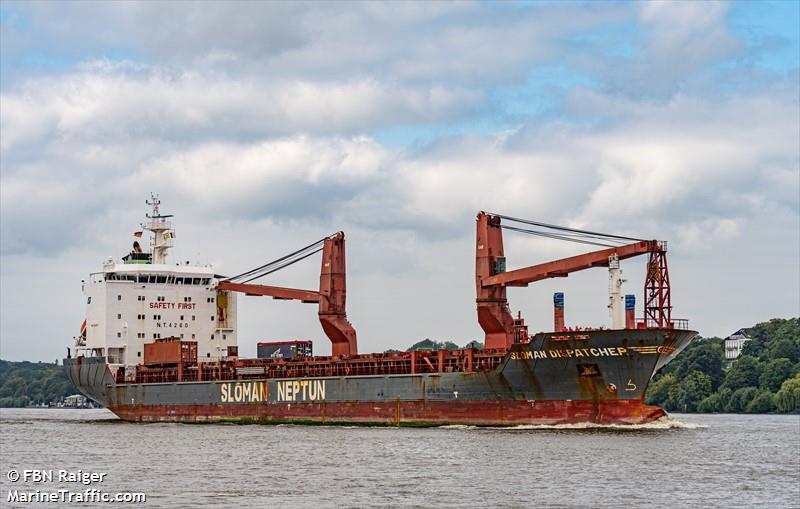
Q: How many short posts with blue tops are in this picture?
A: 2